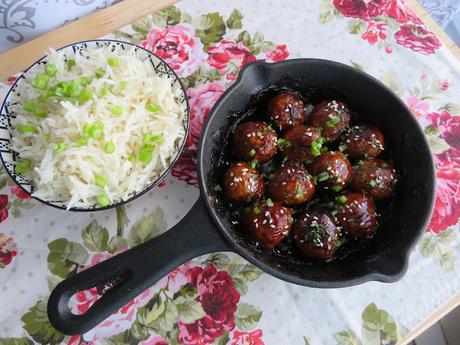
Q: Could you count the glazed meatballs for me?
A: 12